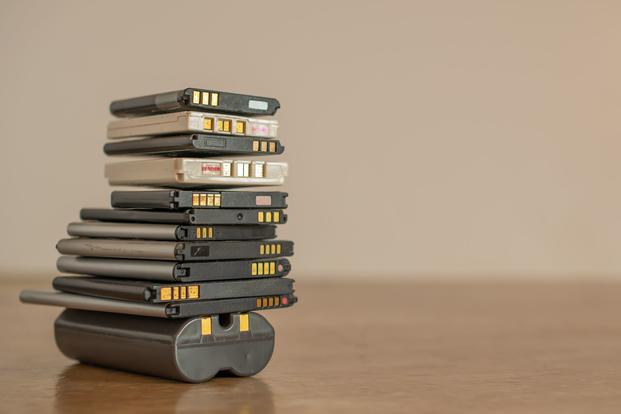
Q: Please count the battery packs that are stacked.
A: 12